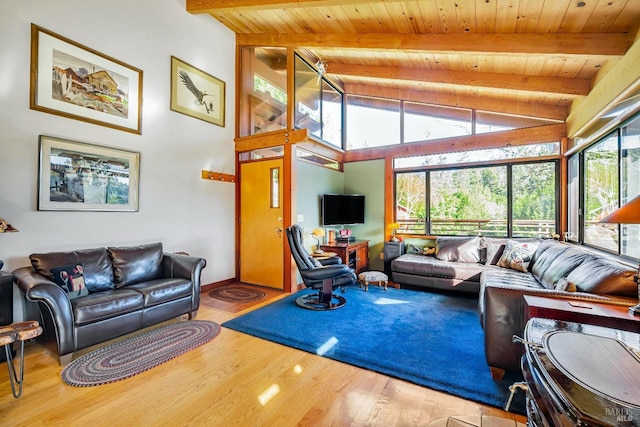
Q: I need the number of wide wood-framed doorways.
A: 1